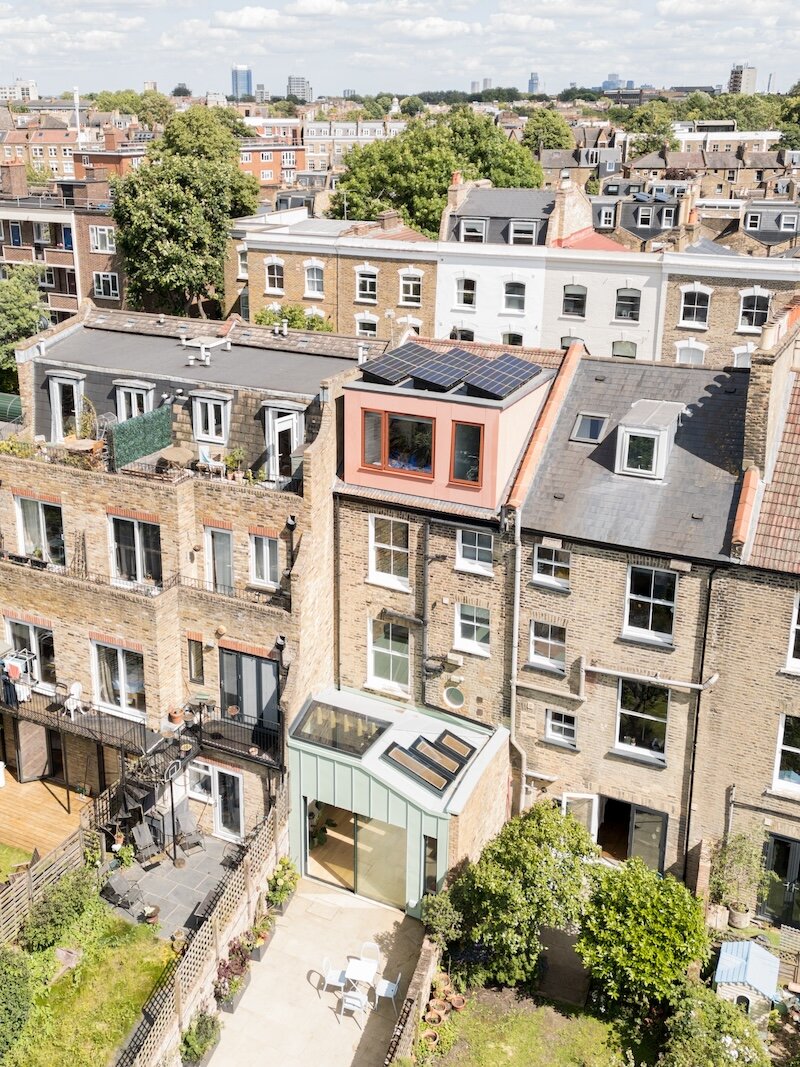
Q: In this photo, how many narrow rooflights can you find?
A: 3